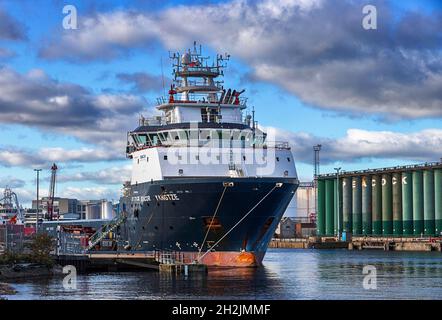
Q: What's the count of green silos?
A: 13